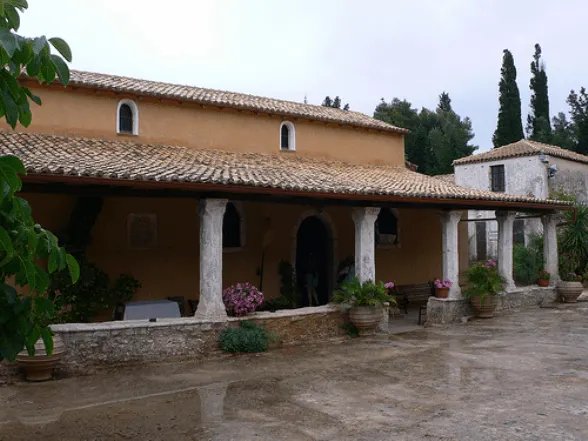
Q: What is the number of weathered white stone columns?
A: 5